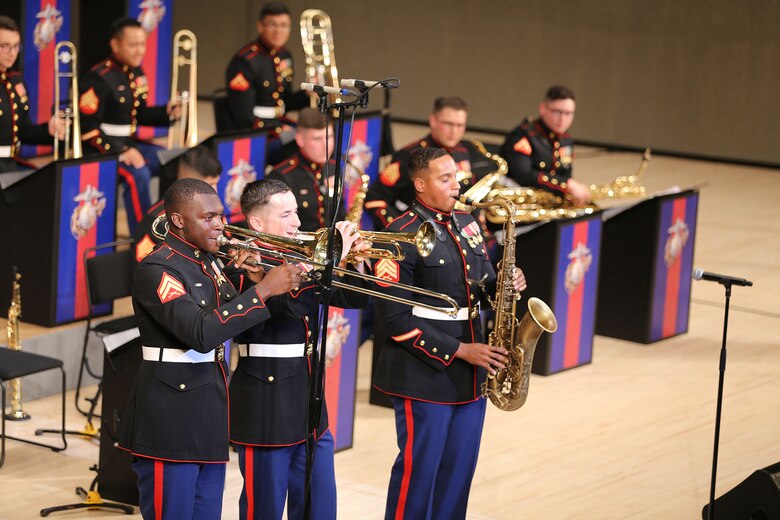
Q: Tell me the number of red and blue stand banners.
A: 8